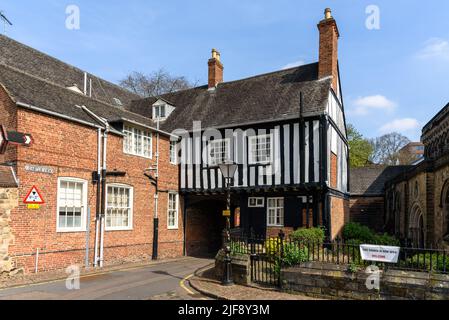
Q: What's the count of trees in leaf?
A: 1